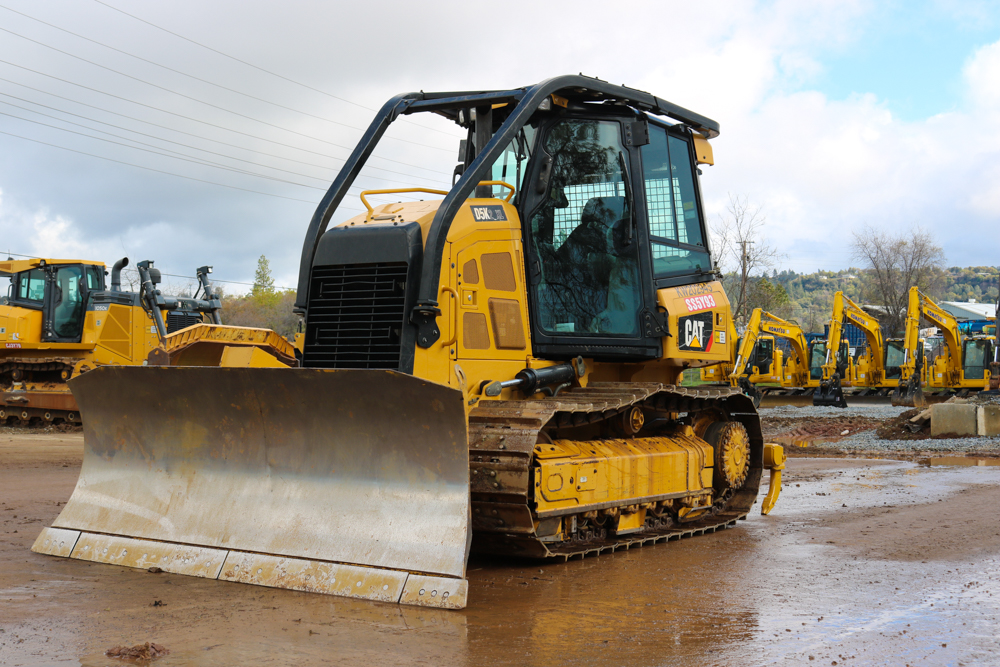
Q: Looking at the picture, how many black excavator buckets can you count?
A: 3